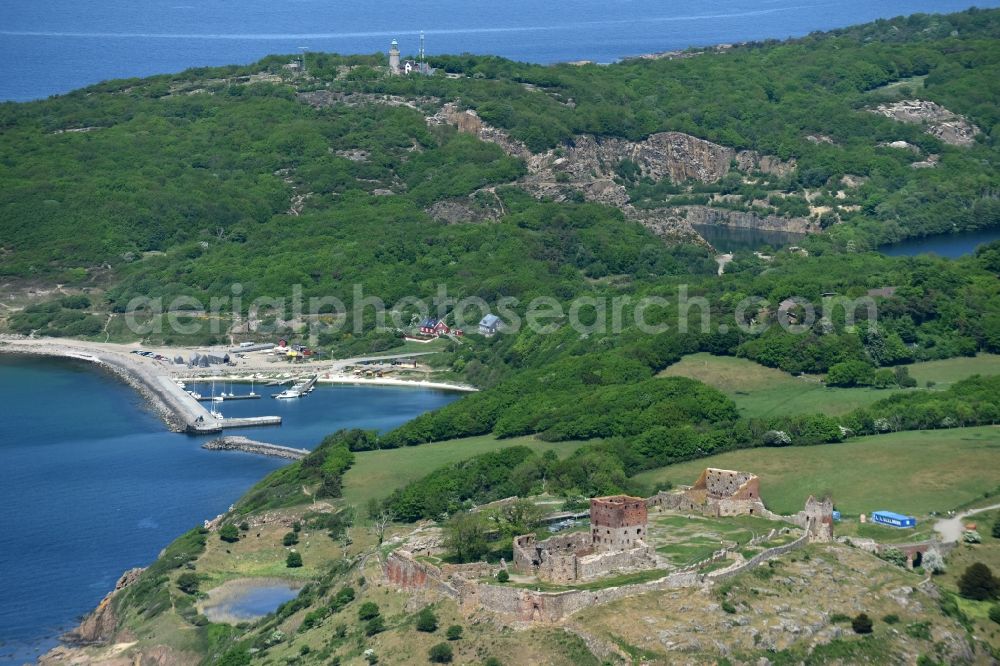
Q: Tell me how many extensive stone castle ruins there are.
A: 1